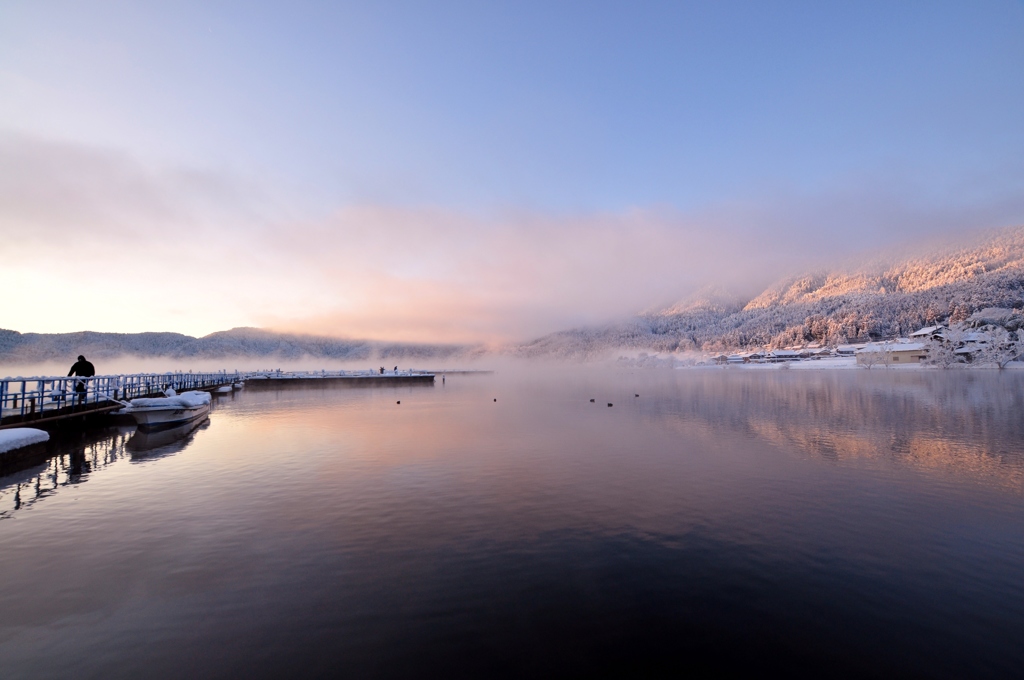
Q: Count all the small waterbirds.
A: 5